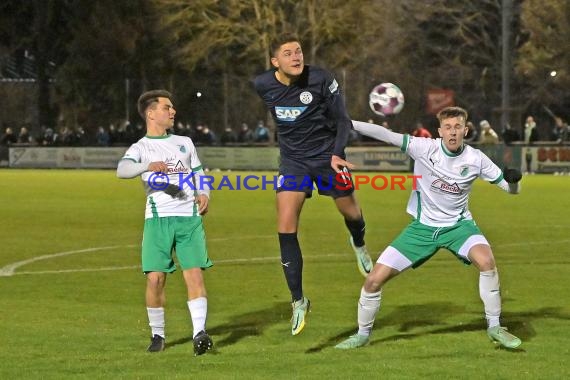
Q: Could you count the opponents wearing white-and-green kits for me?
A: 2